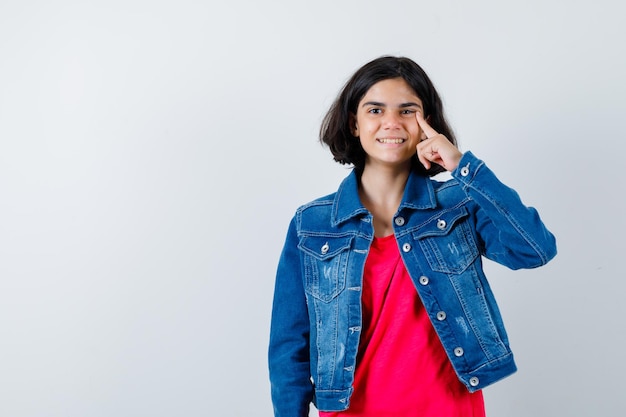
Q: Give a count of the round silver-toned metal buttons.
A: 9